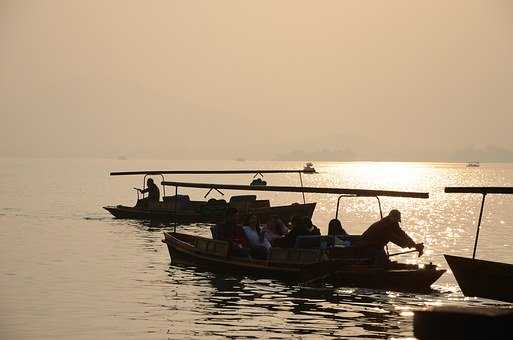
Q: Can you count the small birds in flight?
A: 0